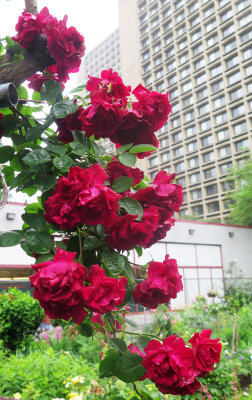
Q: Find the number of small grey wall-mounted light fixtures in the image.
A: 3